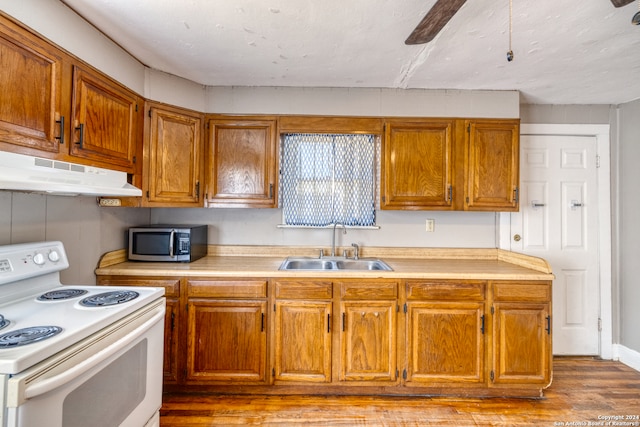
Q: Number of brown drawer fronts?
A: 6